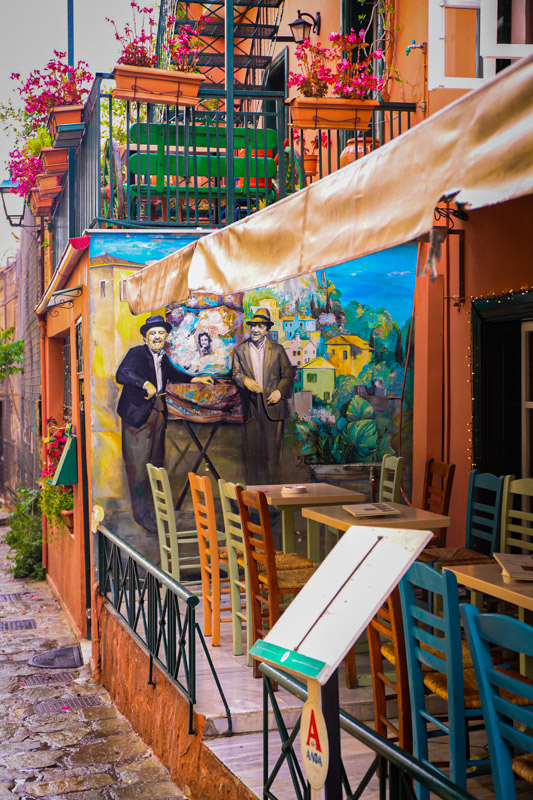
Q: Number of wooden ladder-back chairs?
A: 11